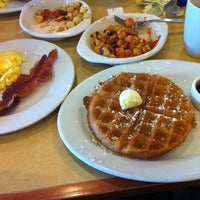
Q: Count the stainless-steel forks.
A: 1